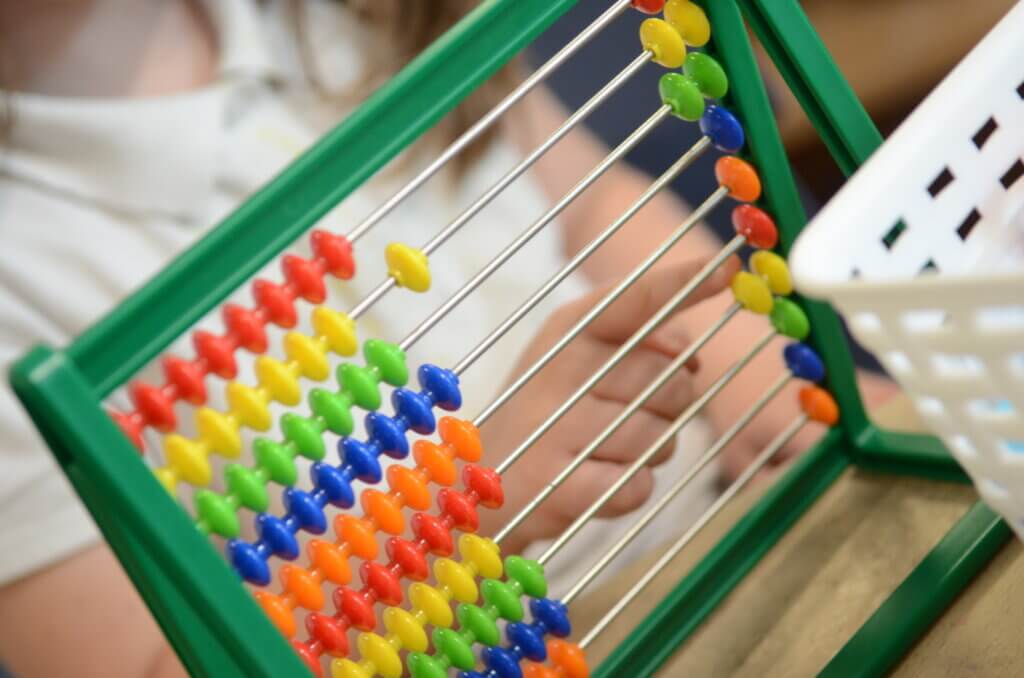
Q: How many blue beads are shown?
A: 14